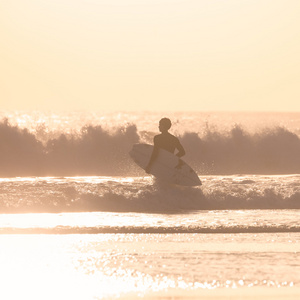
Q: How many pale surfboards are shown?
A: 1